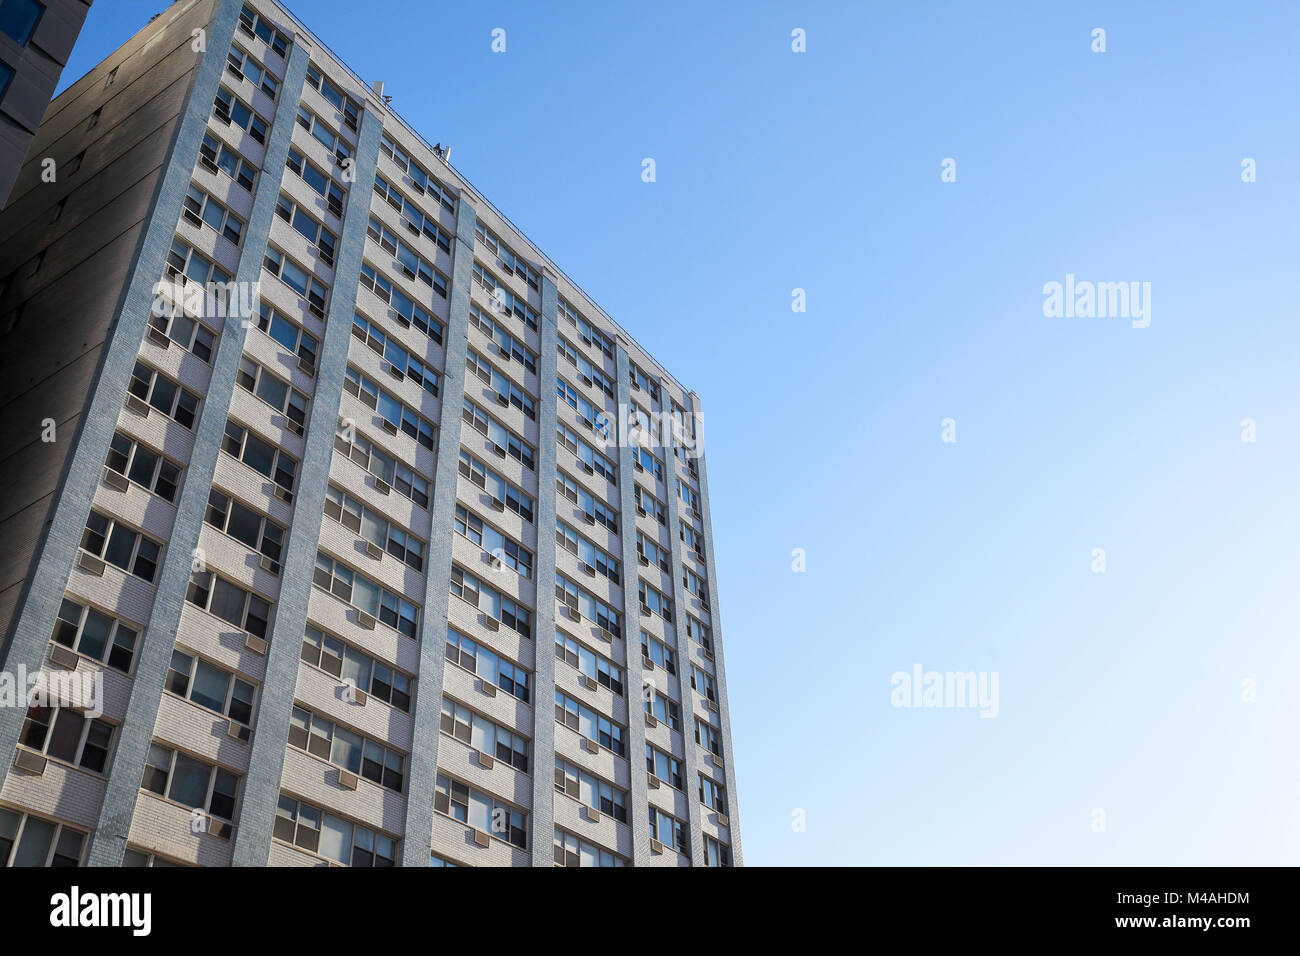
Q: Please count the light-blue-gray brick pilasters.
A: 8